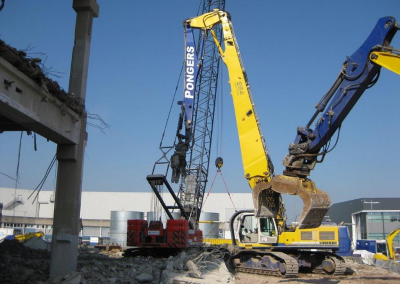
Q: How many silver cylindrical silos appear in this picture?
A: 3